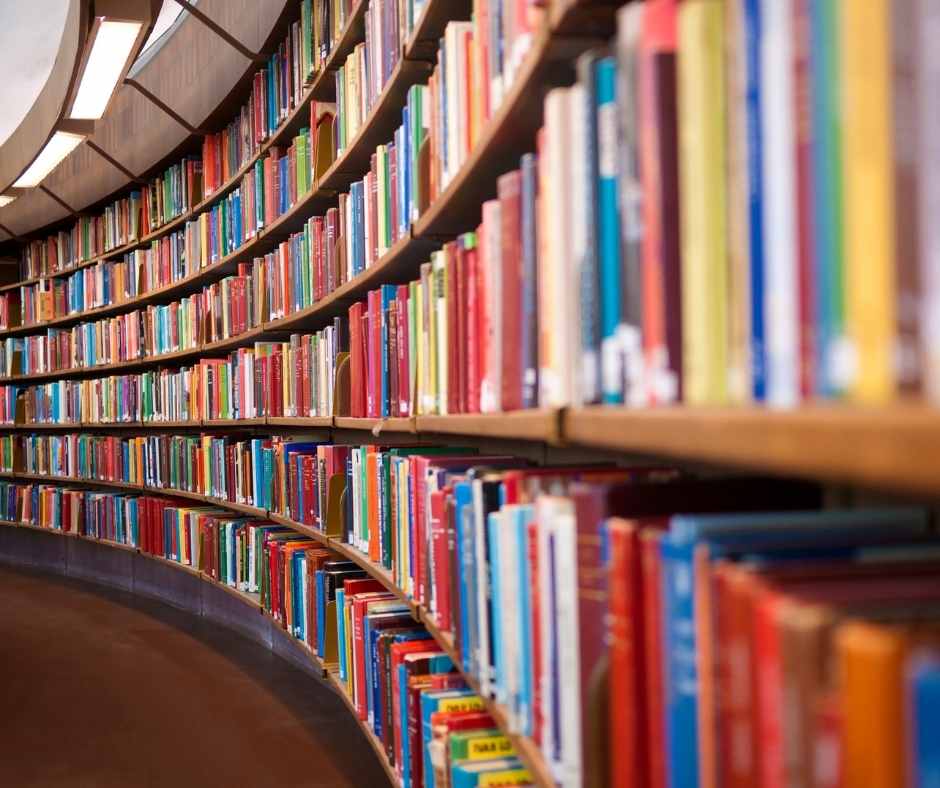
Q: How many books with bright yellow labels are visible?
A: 3